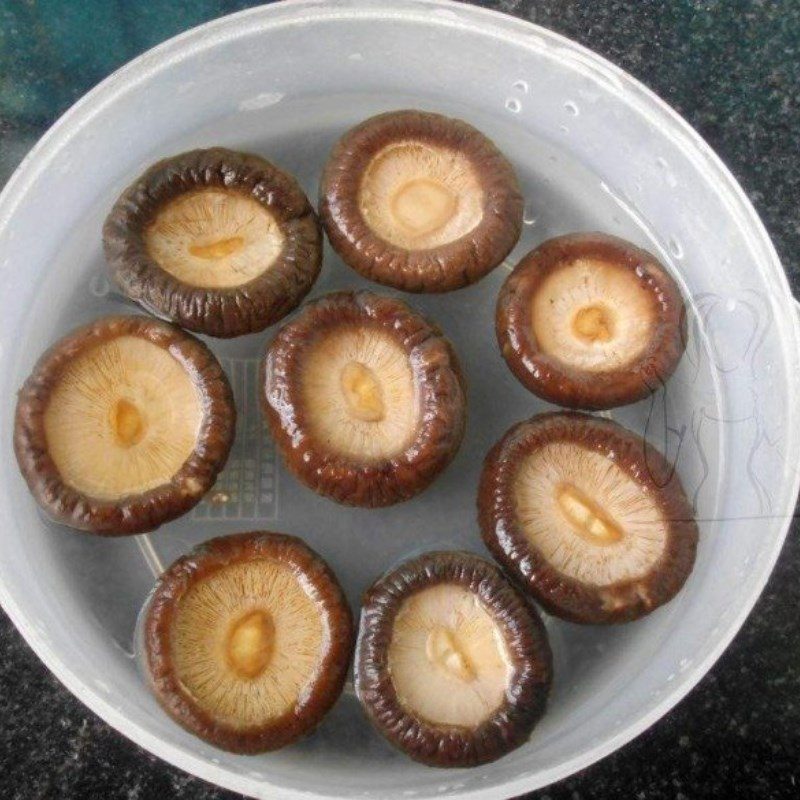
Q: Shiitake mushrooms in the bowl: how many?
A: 8